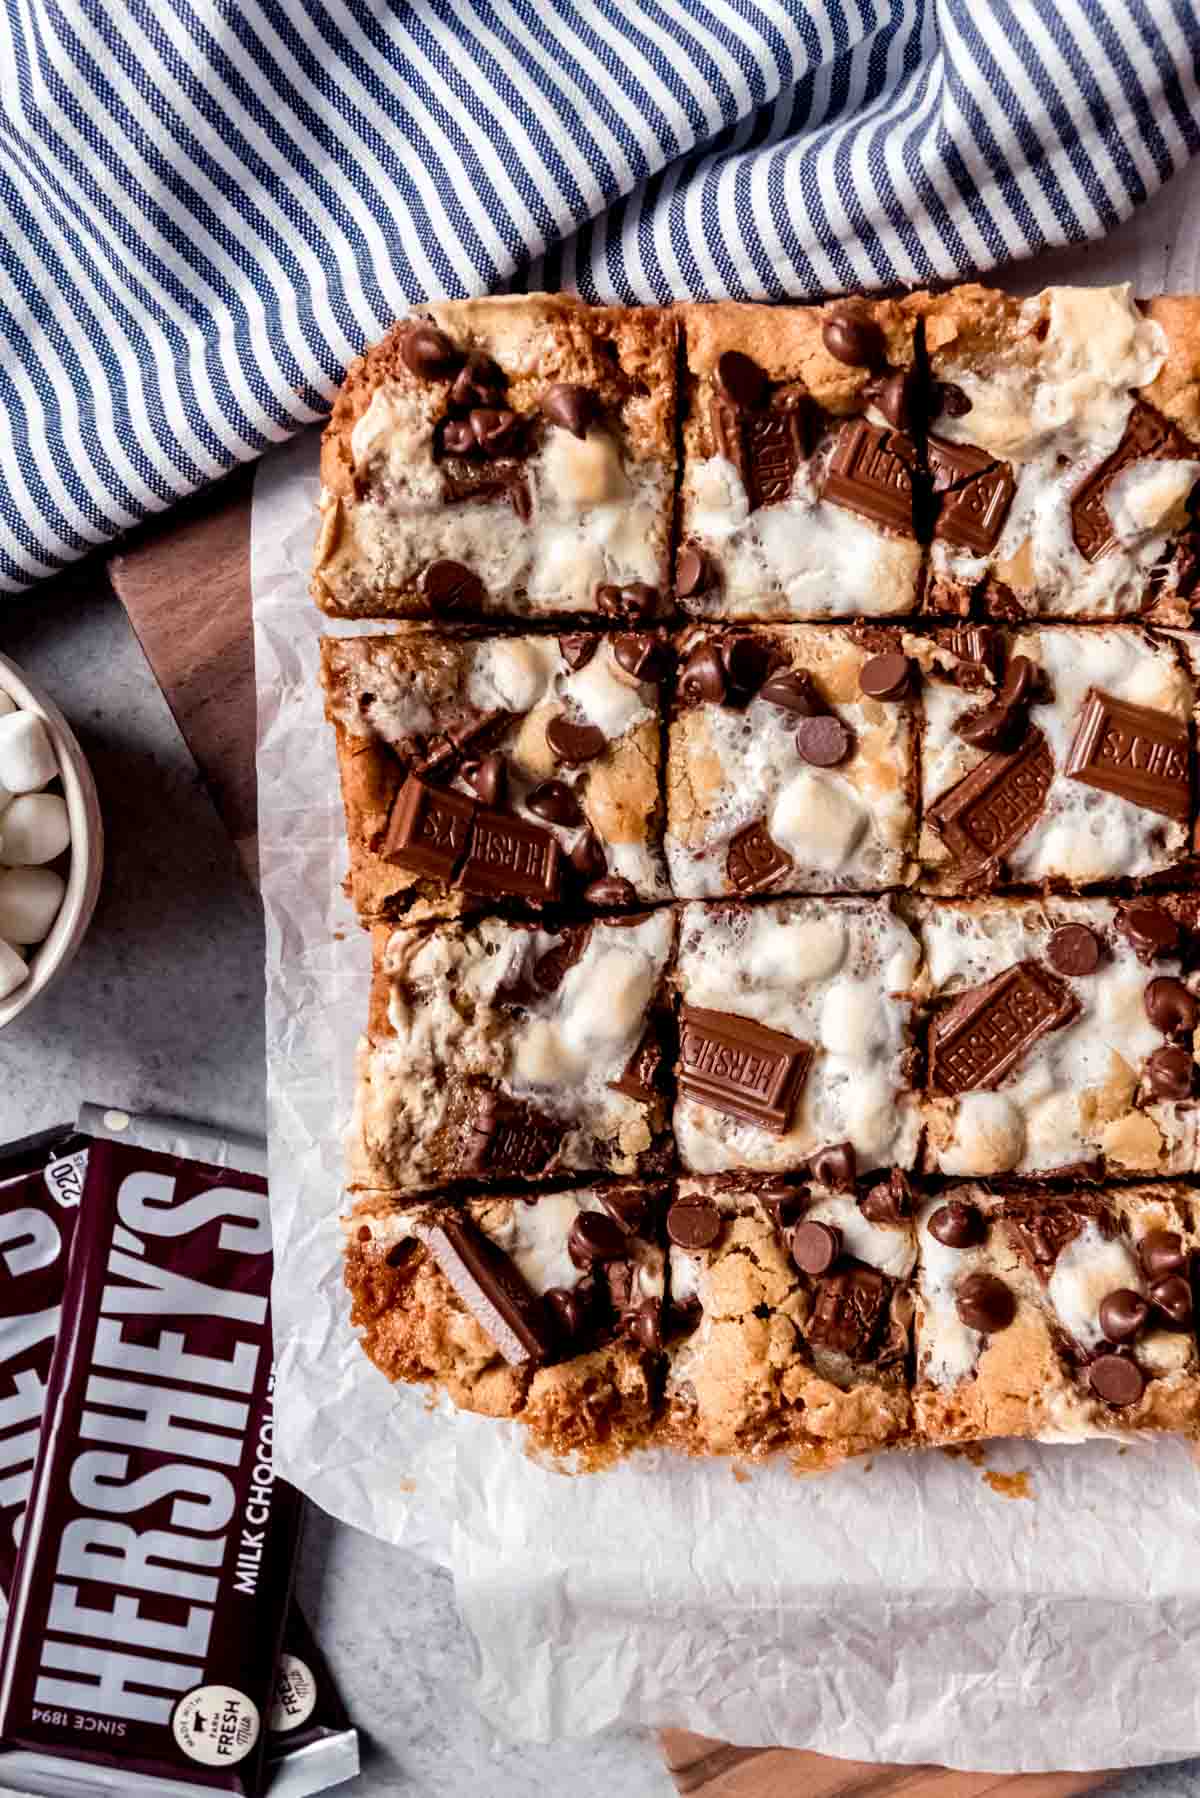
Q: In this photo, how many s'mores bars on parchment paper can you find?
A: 12